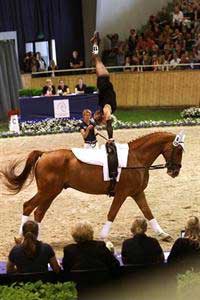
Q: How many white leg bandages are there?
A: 4